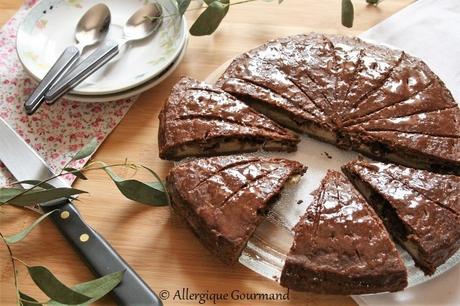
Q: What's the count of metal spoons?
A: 2